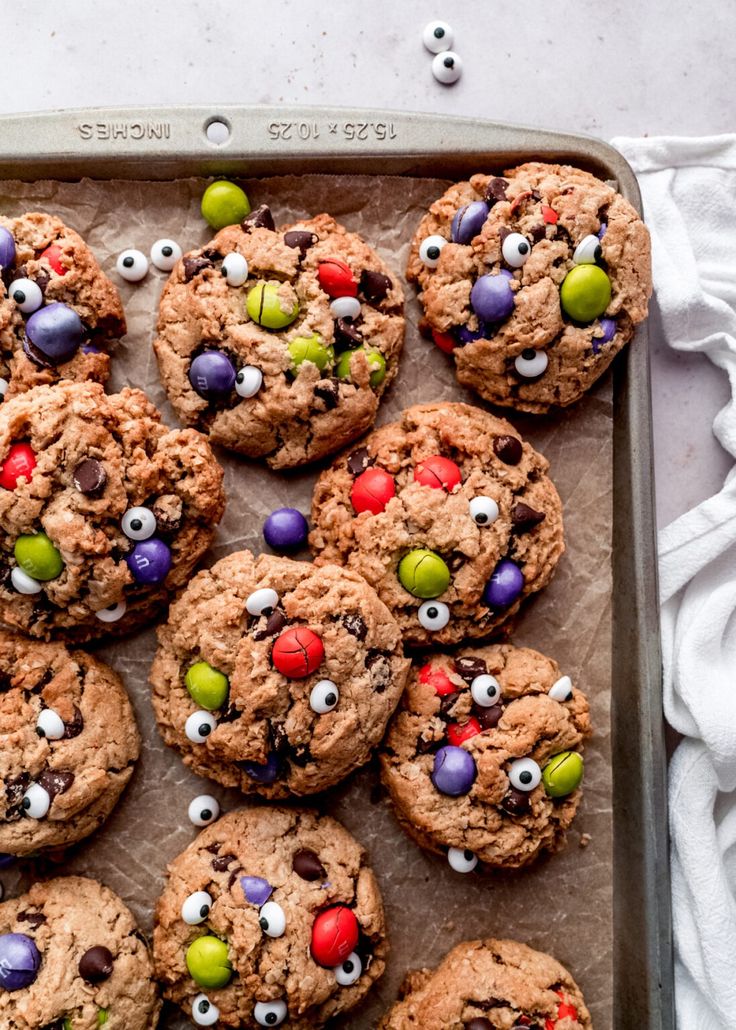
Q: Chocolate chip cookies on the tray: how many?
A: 11